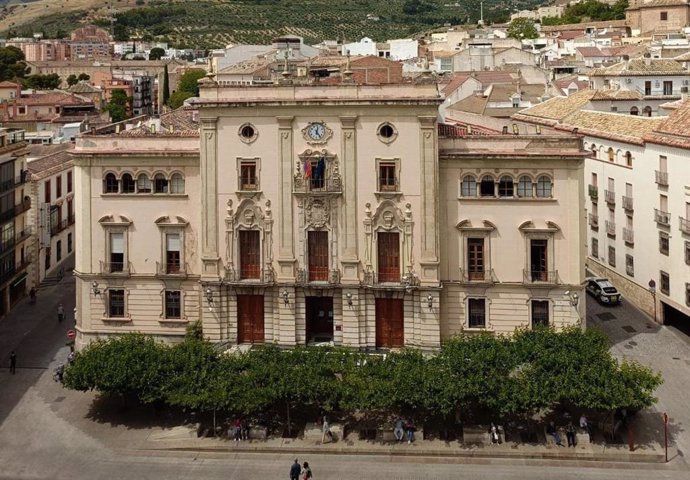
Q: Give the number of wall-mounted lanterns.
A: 6